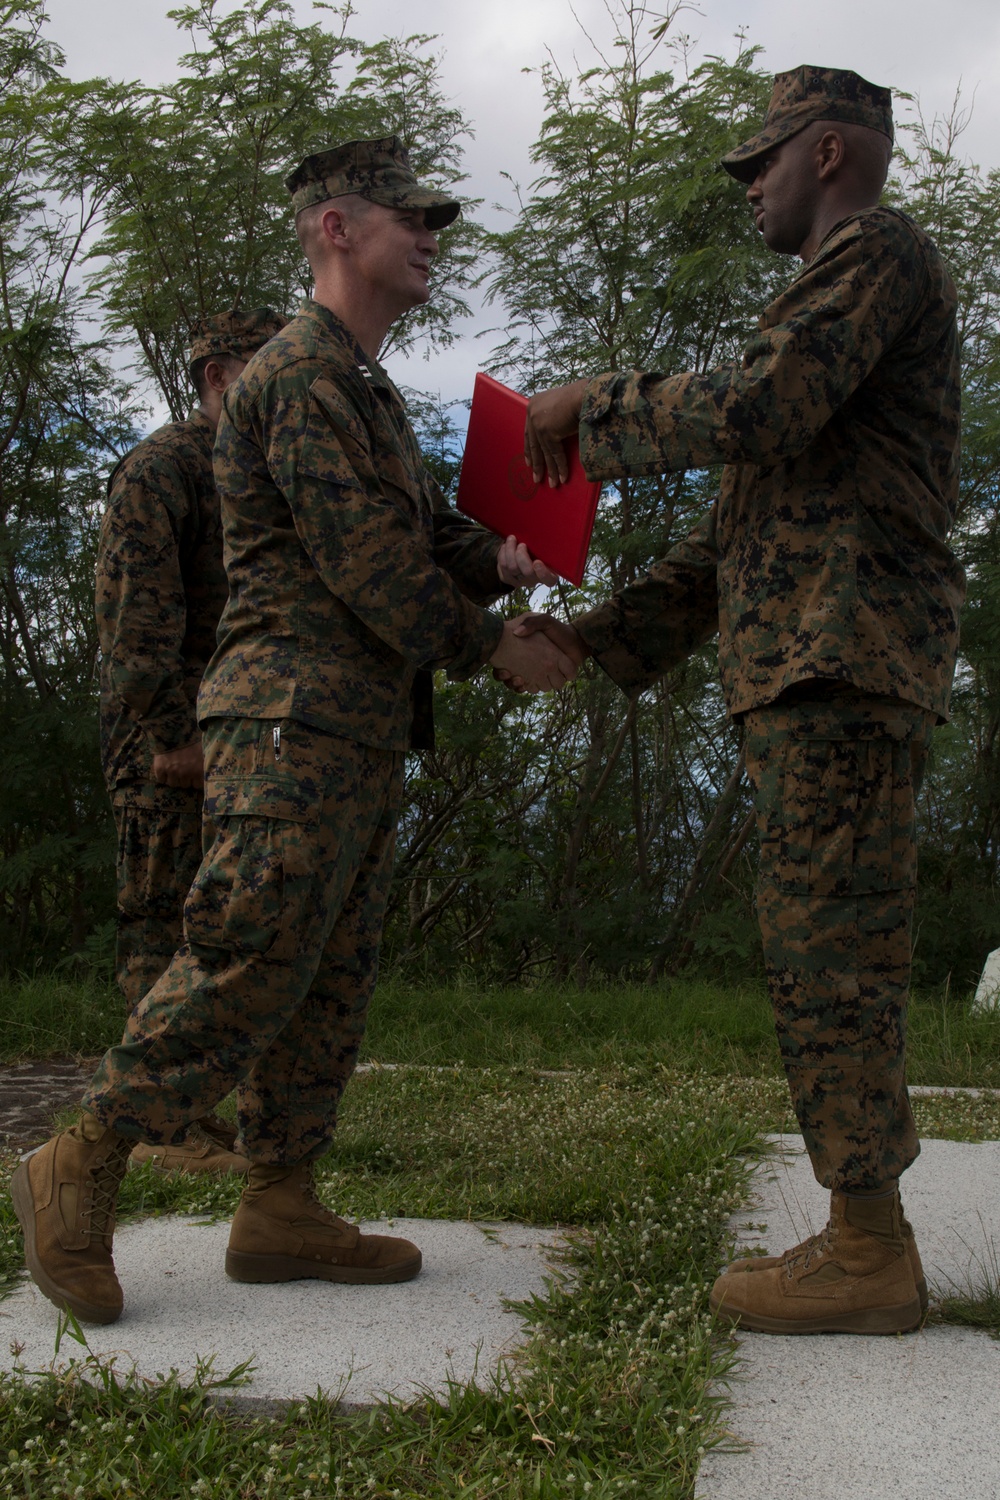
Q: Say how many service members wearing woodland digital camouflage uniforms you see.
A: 3